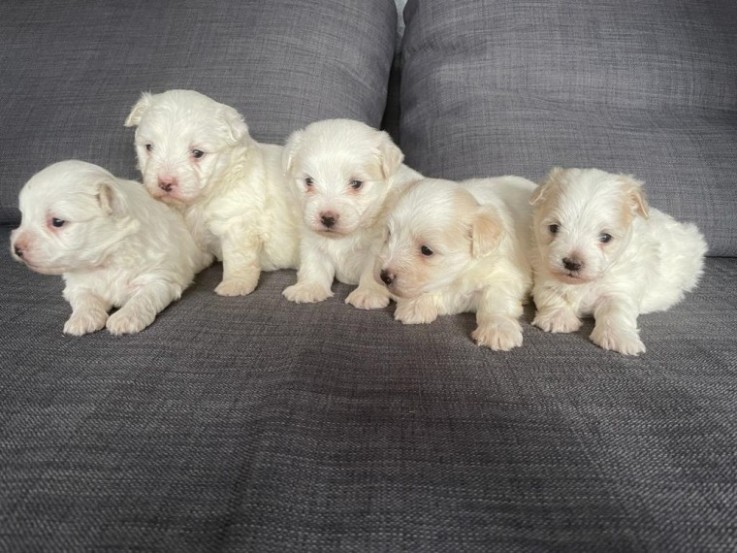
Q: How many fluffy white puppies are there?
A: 5